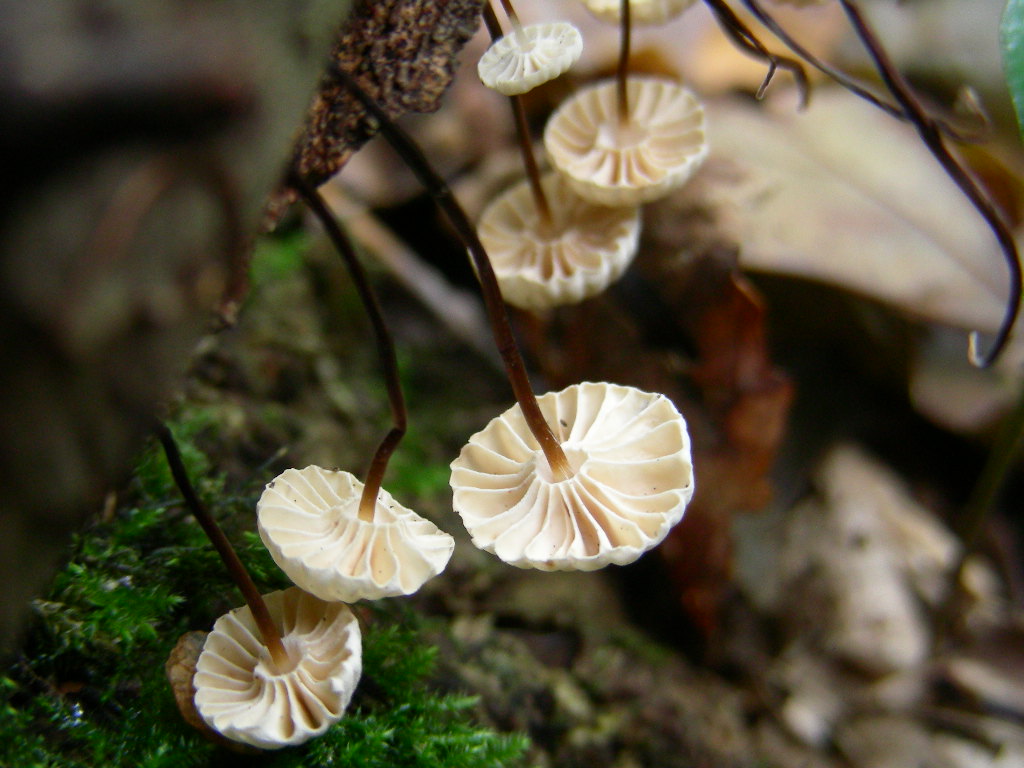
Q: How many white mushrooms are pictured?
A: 7